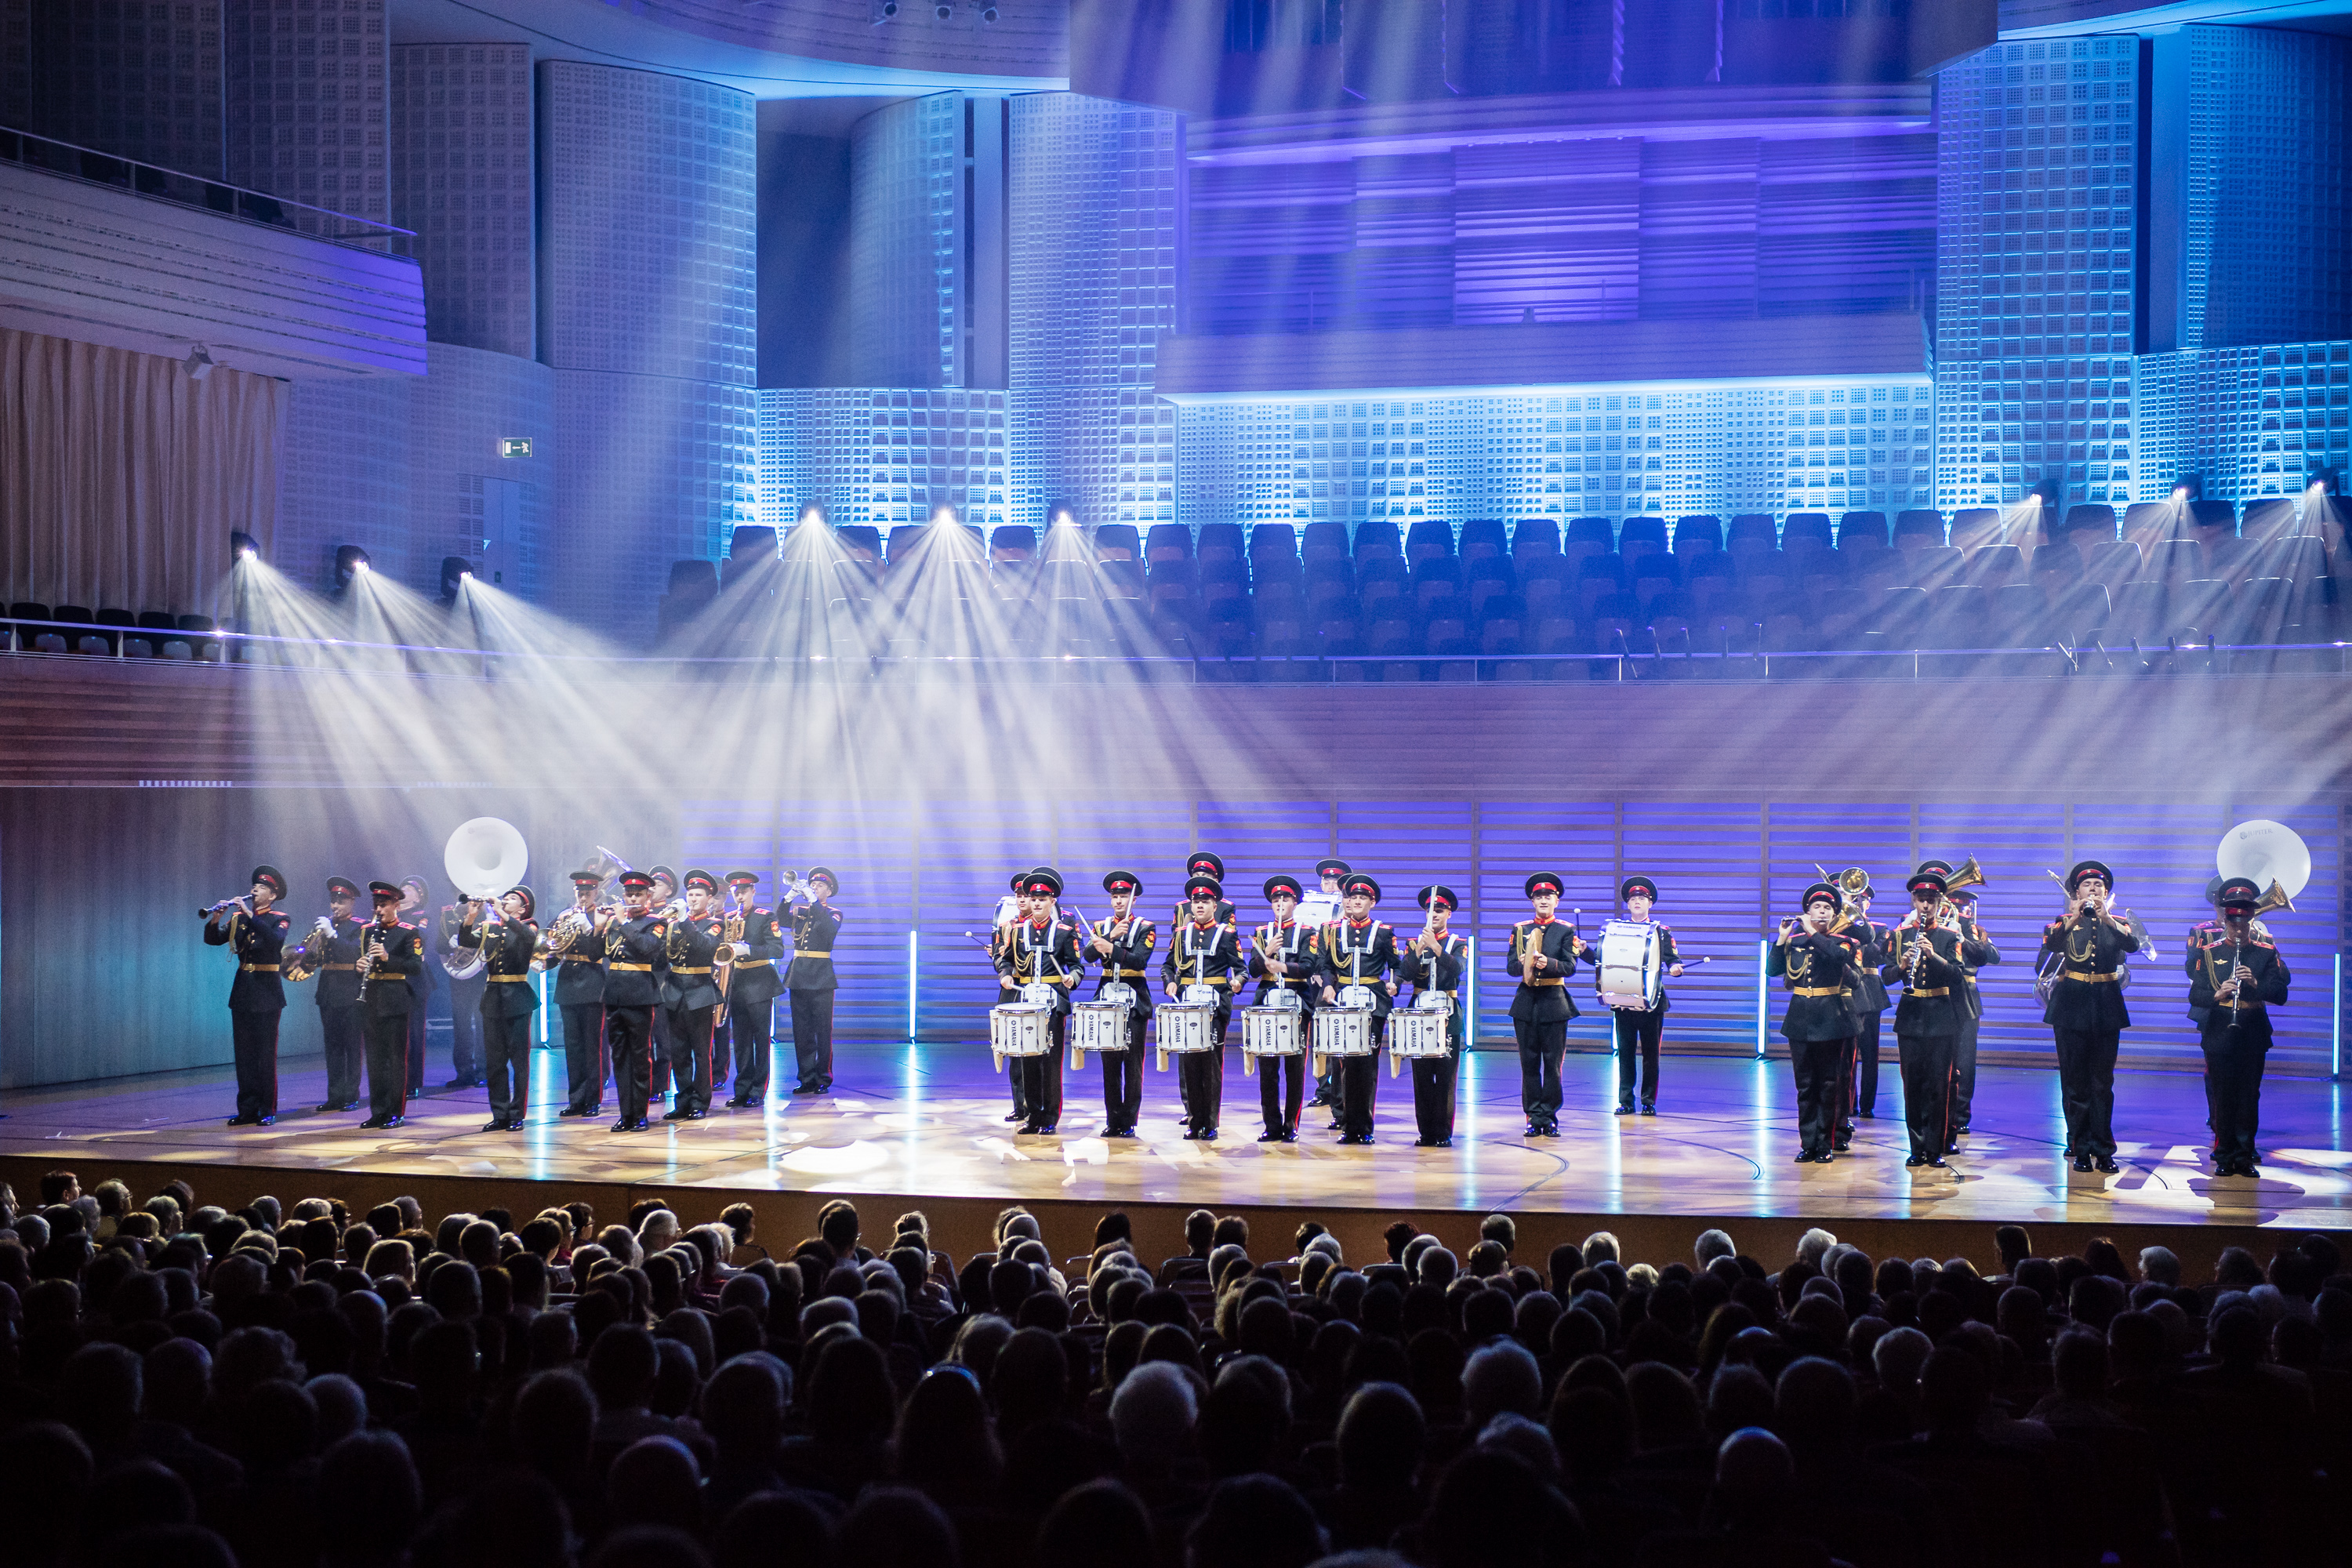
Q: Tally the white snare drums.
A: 6